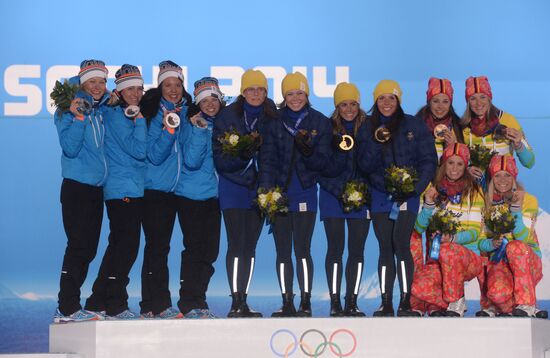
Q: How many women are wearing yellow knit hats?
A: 4